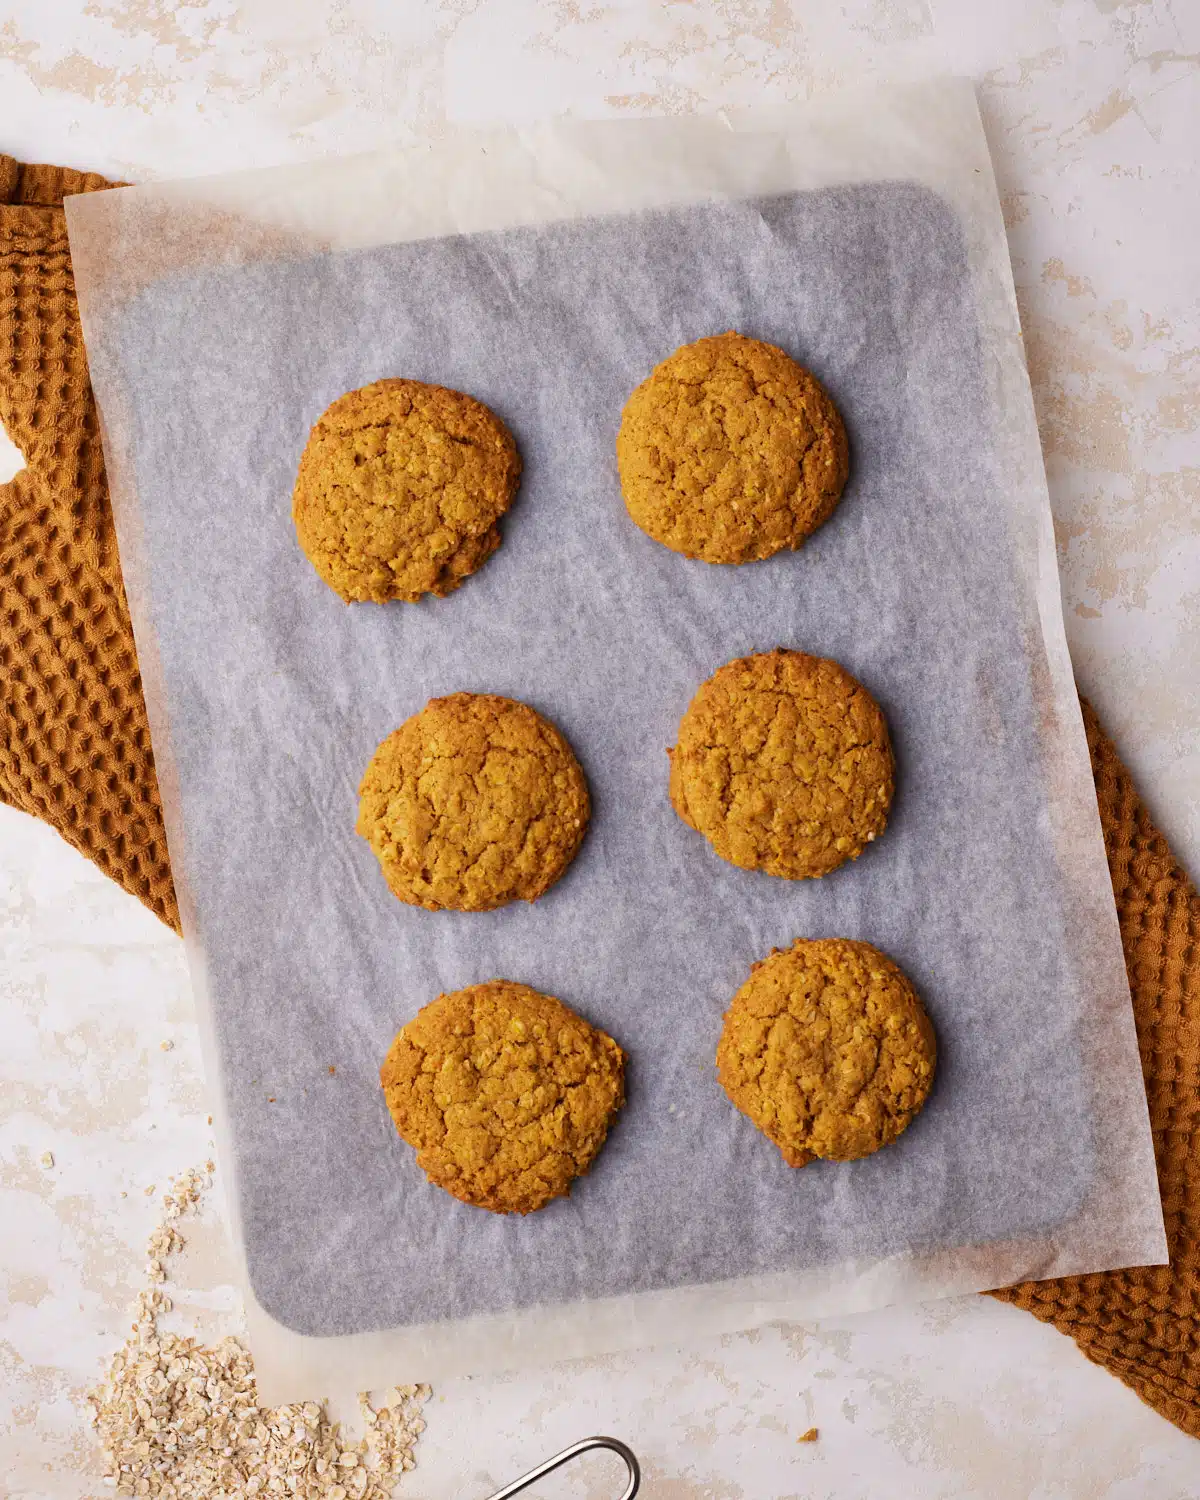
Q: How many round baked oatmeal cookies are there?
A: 6